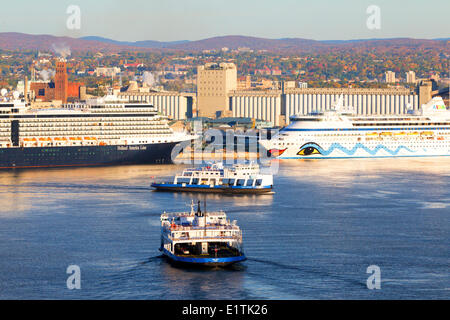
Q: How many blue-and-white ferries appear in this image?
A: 2